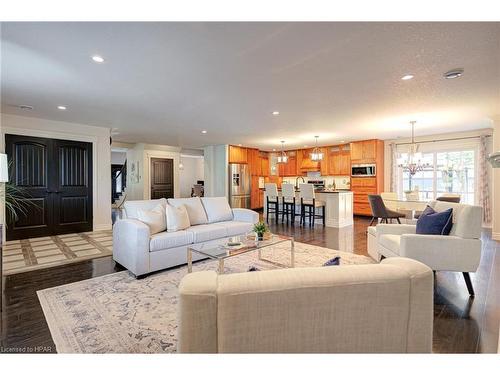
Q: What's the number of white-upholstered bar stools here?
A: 3